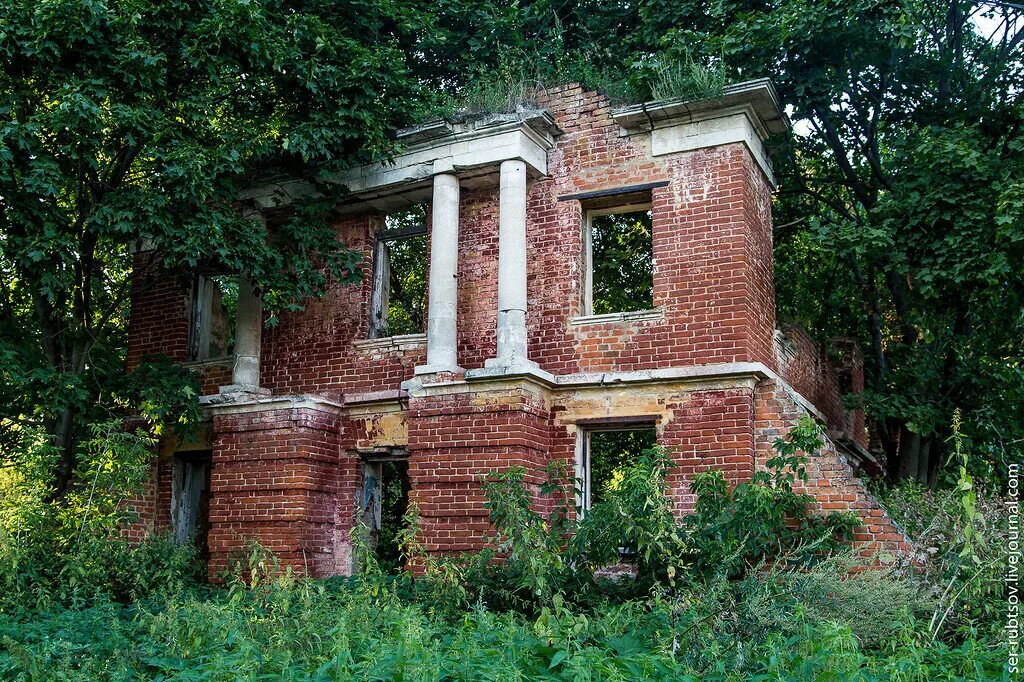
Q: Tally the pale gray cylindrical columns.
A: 3